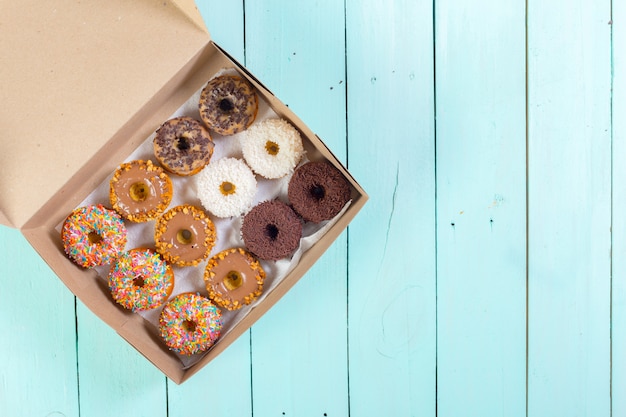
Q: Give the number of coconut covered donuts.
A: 2